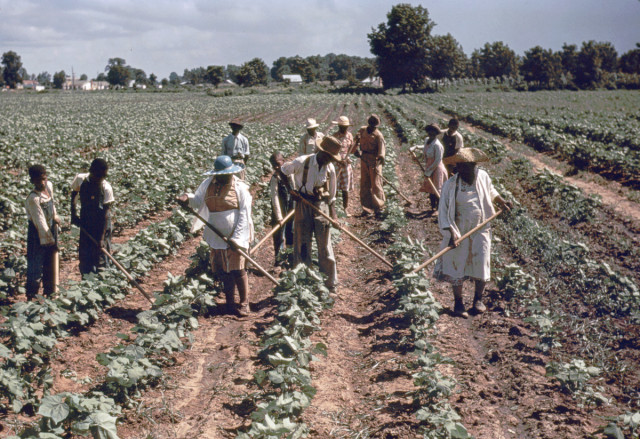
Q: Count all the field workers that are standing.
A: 12